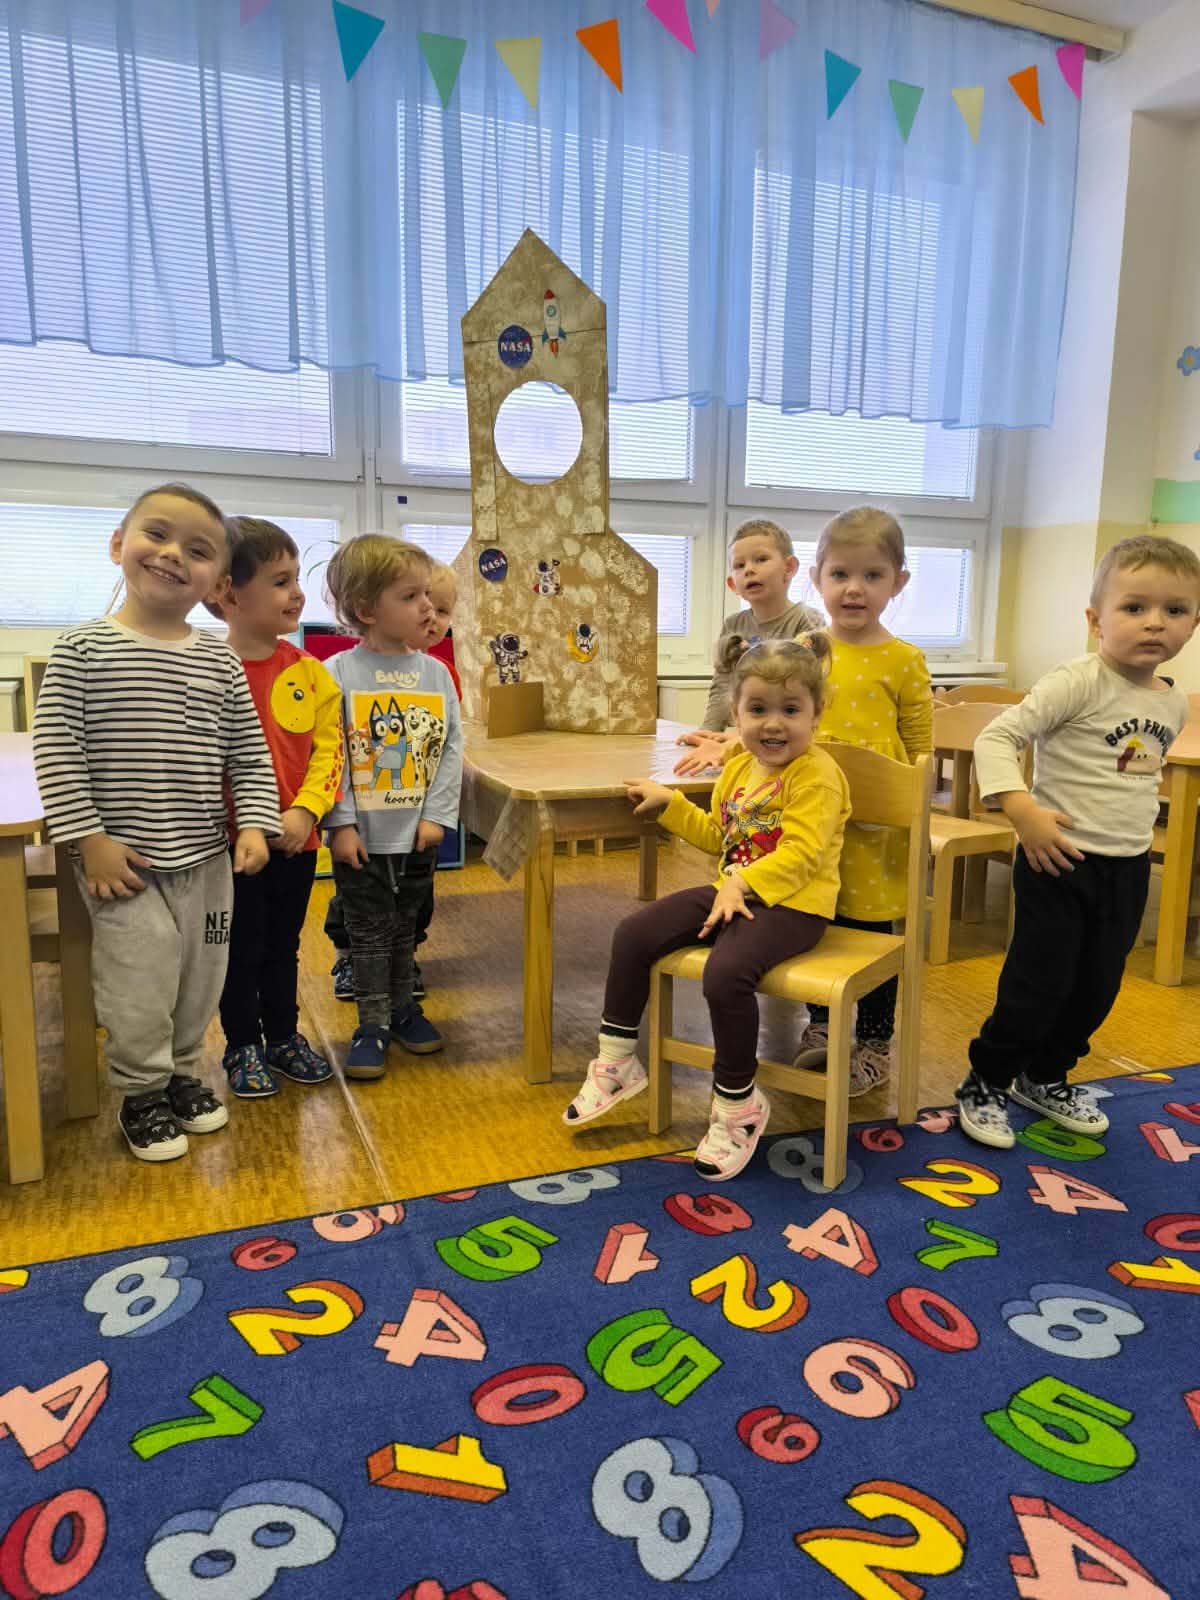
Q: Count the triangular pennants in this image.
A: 13